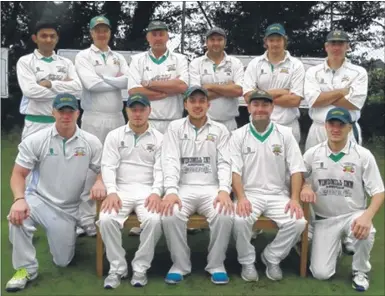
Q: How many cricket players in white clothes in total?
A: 11